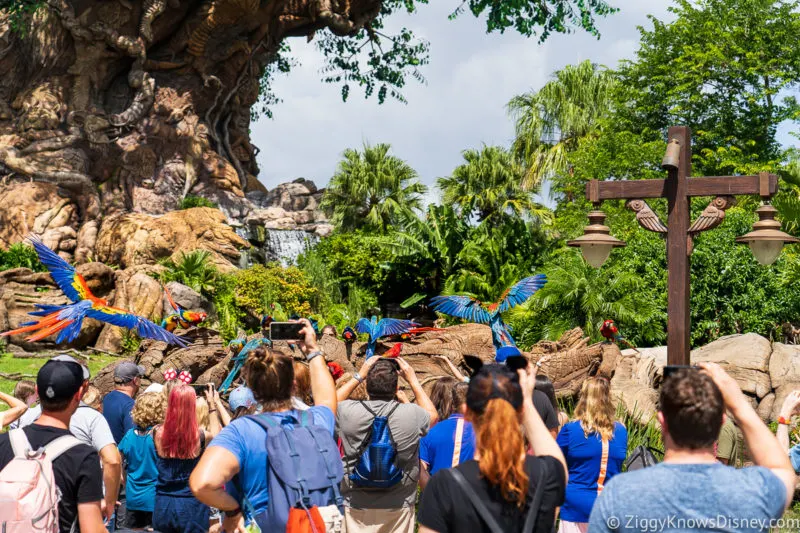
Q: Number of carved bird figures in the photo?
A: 2